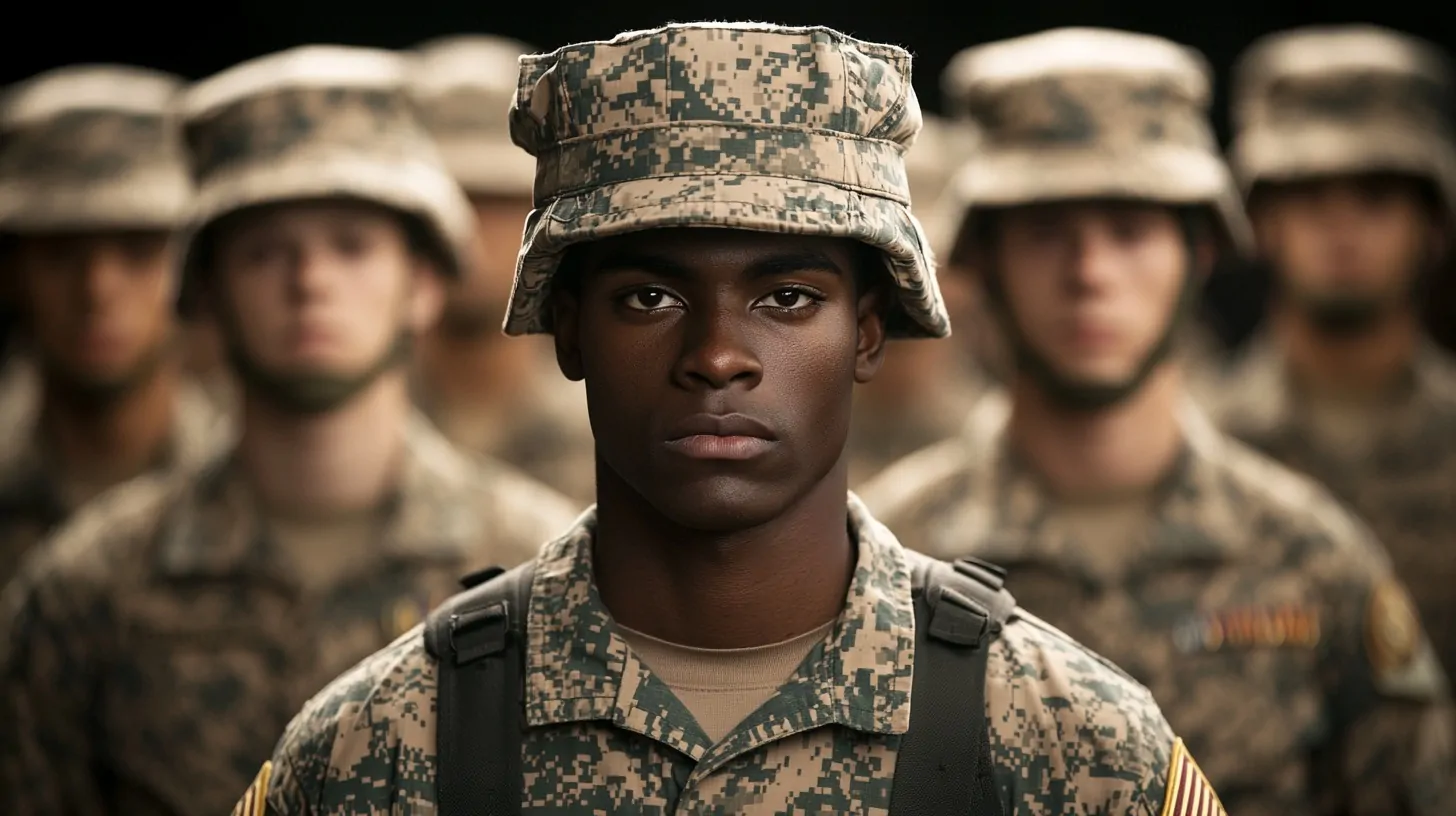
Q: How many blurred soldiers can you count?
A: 6